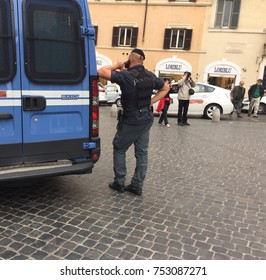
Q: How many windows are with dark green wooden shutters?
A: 1